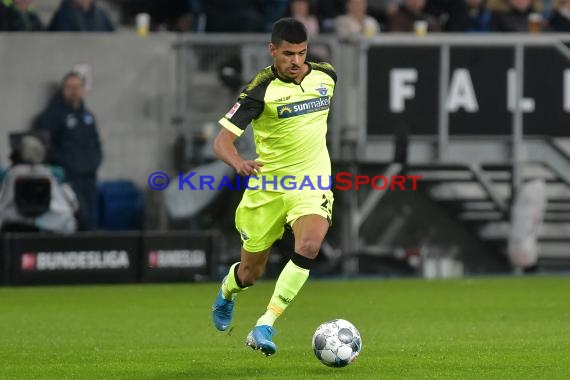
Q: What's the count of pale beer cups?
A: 3